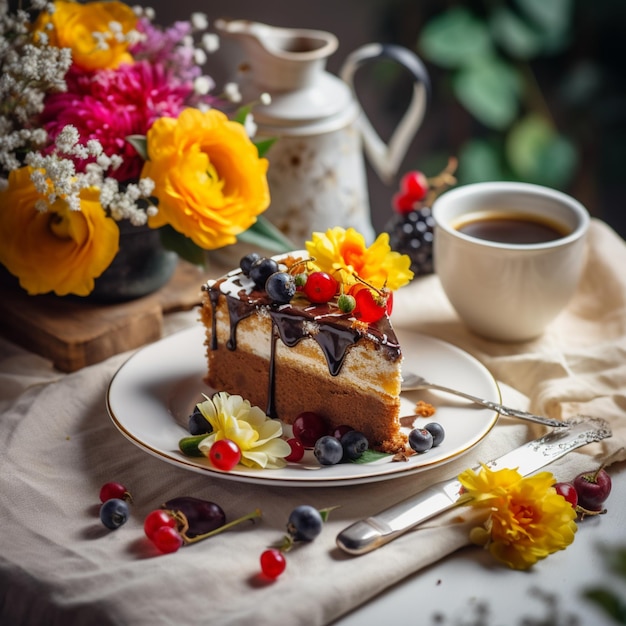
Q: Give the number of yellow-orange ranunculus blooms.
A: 3